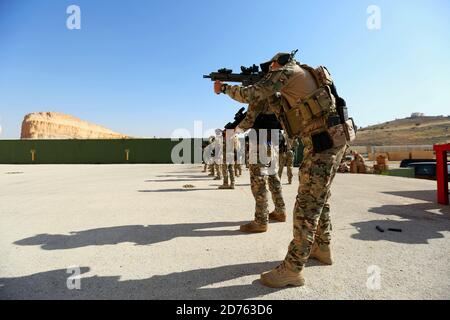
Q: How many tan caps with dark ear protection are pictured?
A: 1